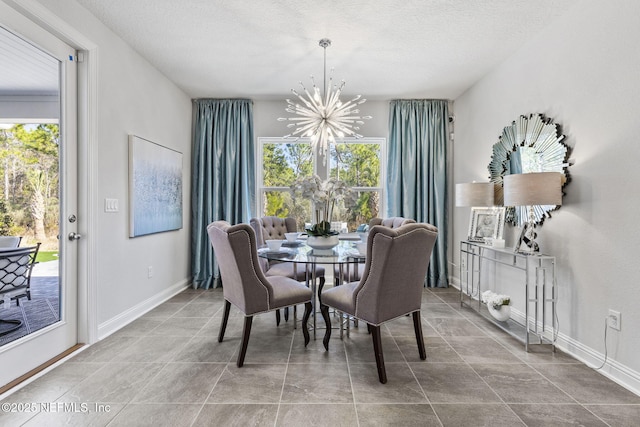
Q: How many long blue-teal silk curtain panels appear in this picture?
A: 2